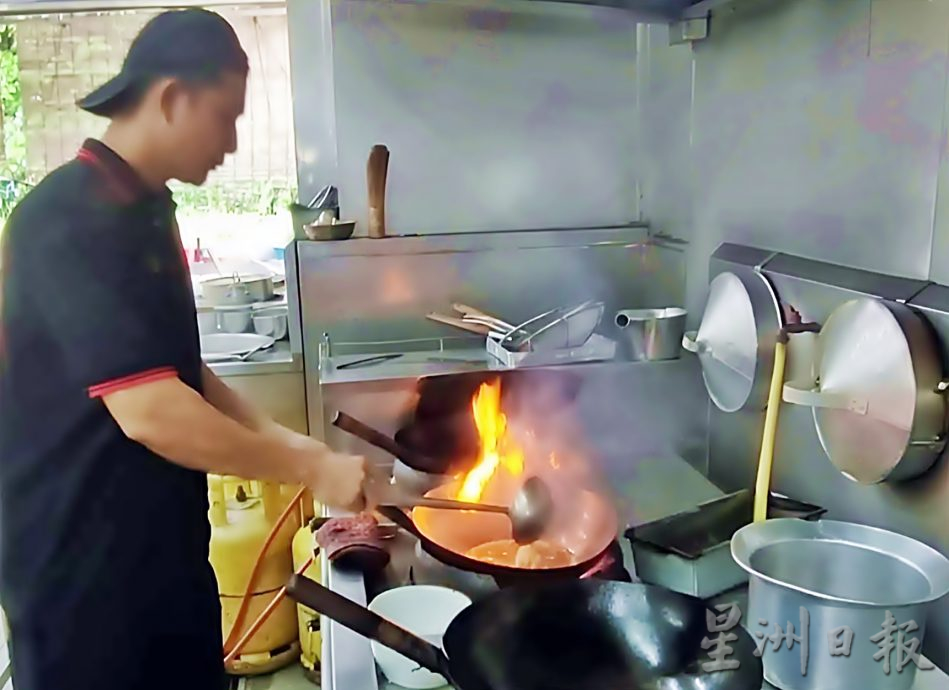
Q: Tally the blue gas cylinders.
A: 0